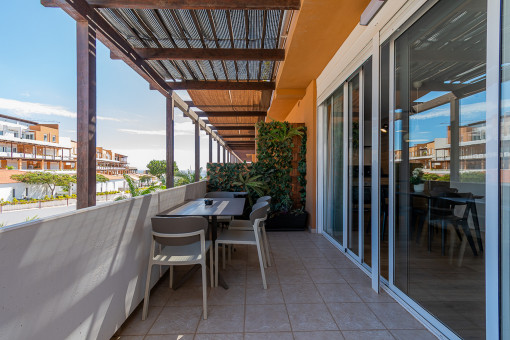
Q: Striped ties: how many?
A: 0